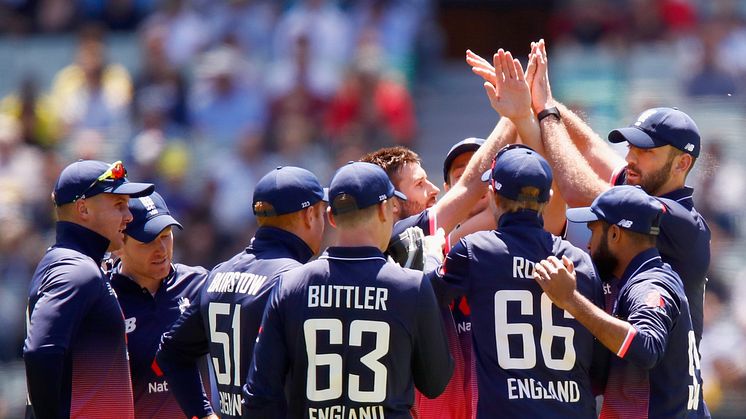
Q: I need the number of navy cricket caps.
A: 8